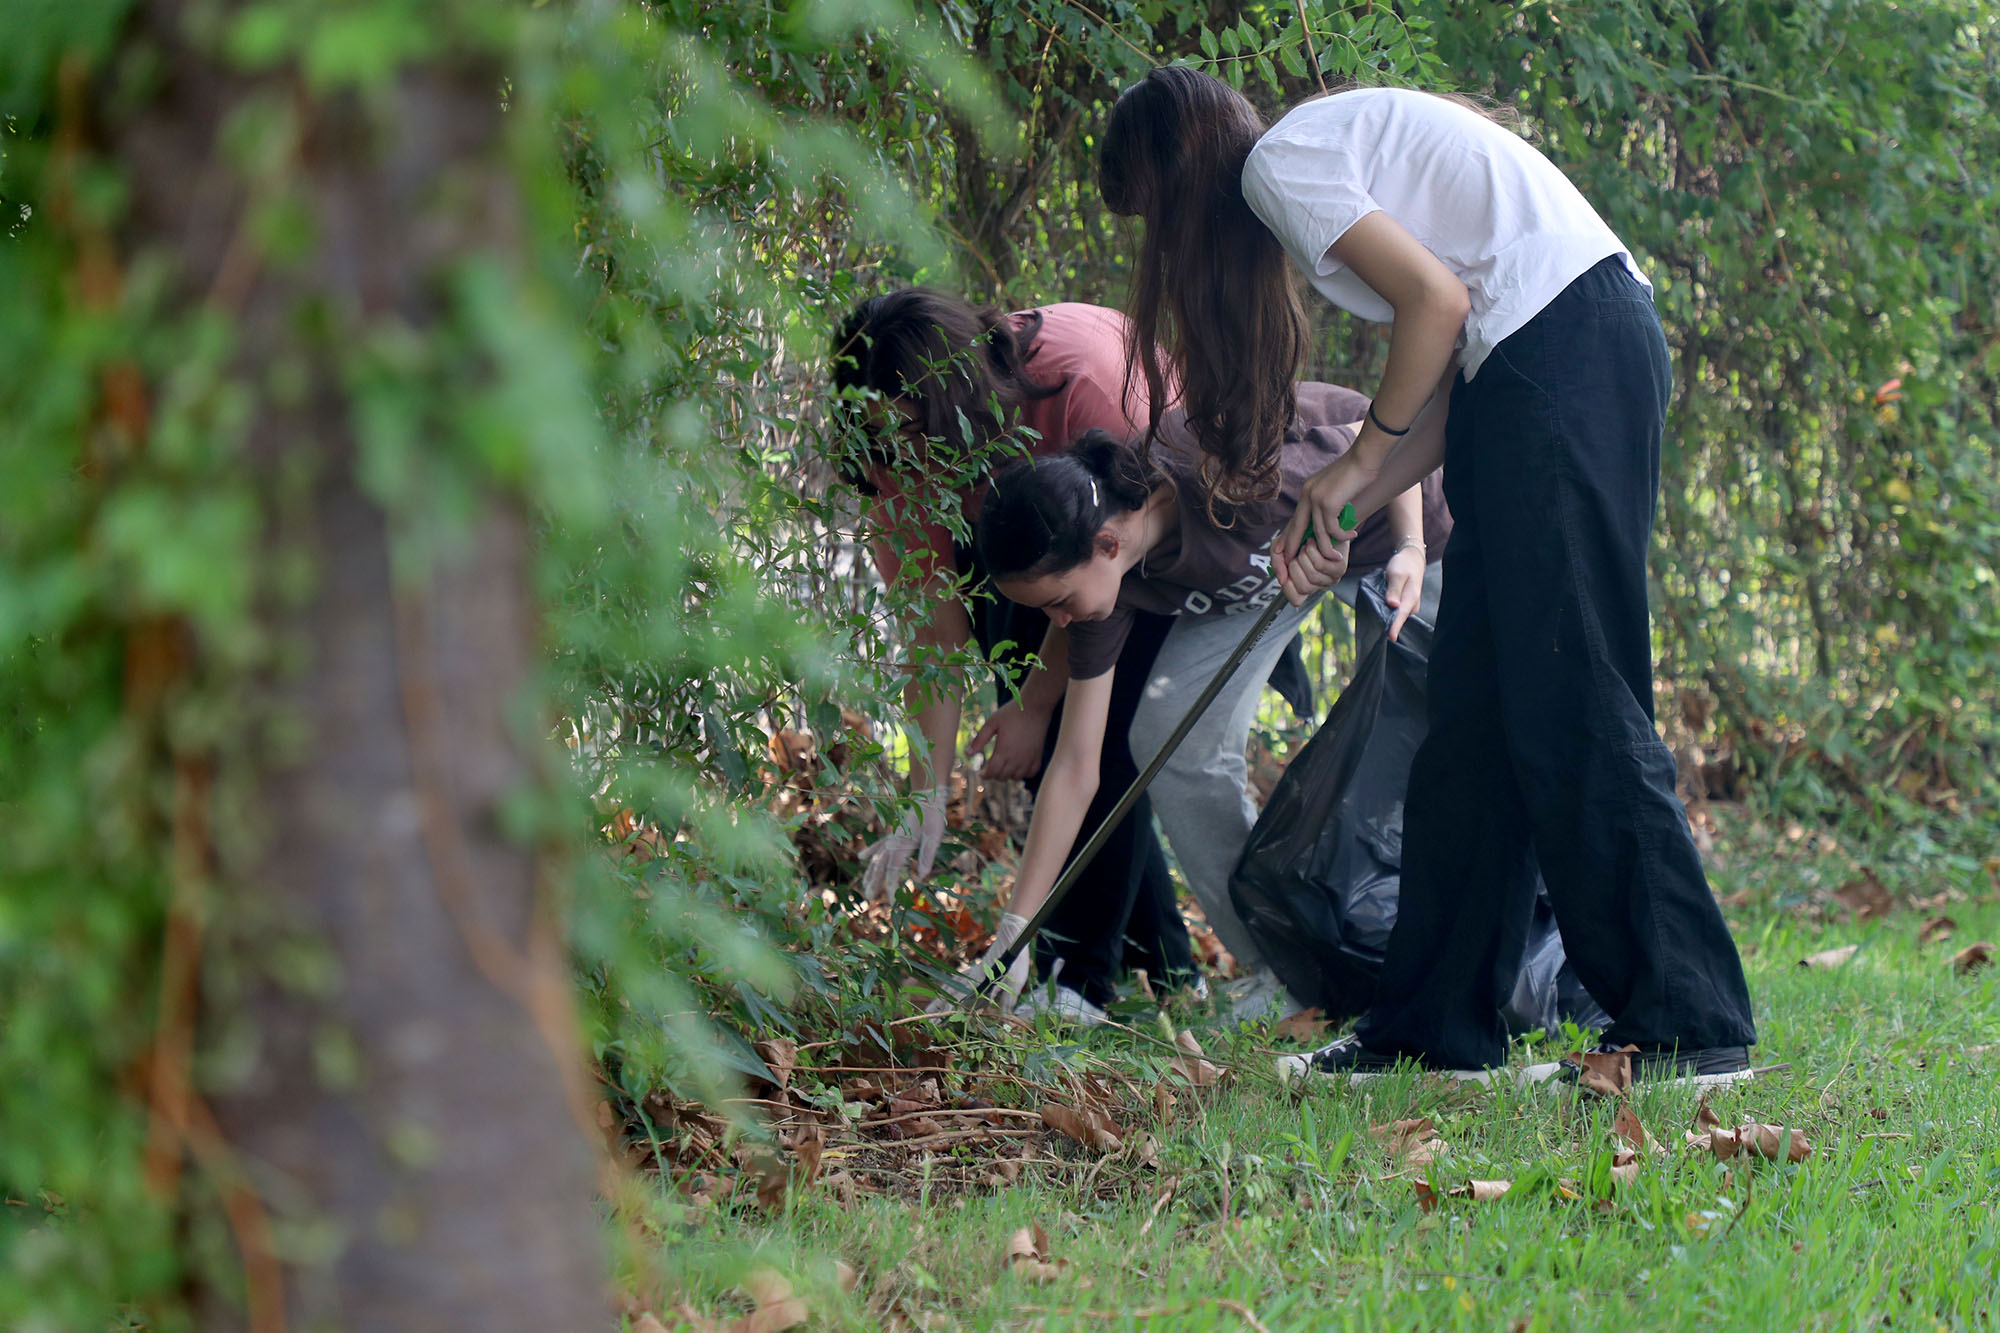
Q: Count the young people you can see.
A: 3